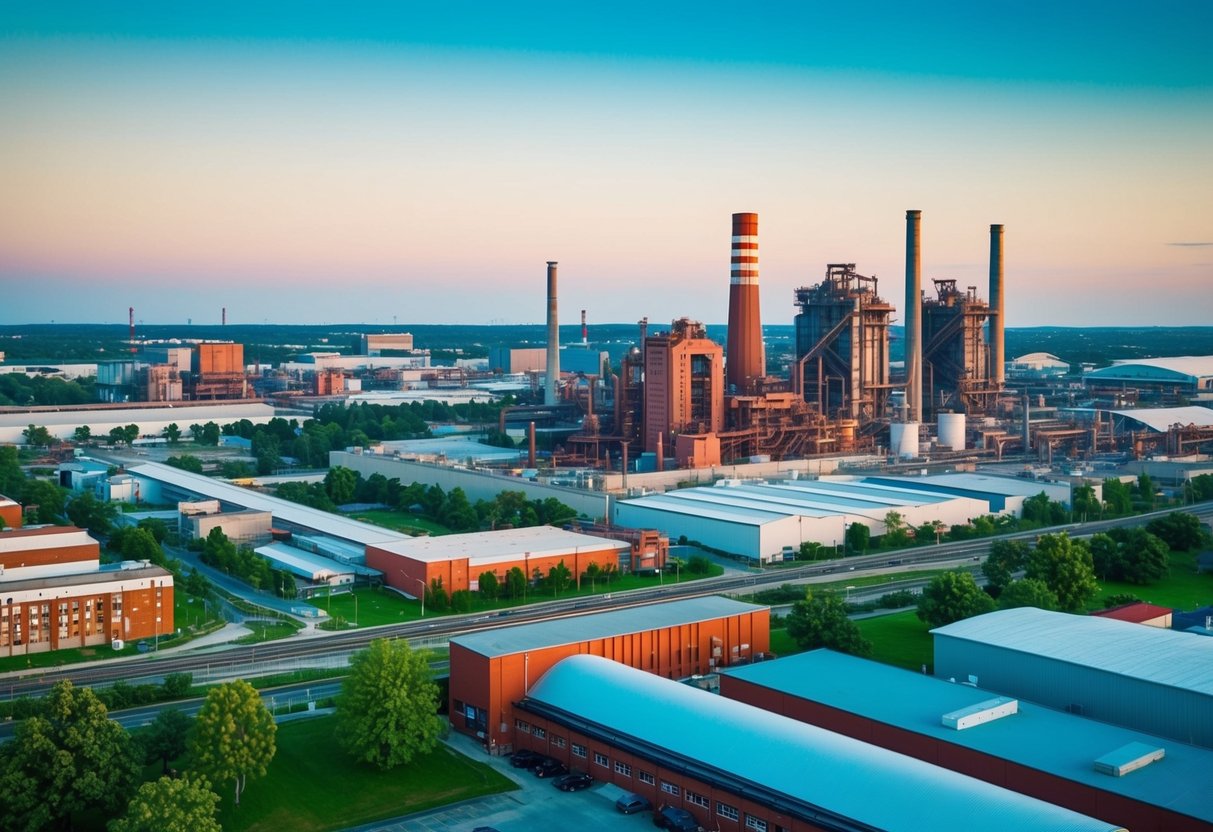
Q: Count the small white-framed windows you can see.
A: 11